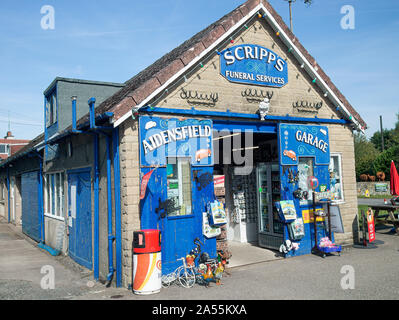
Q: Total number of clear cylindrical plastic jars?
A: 0